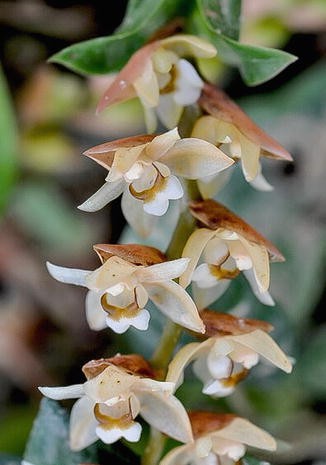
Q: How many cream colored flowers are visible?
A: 8